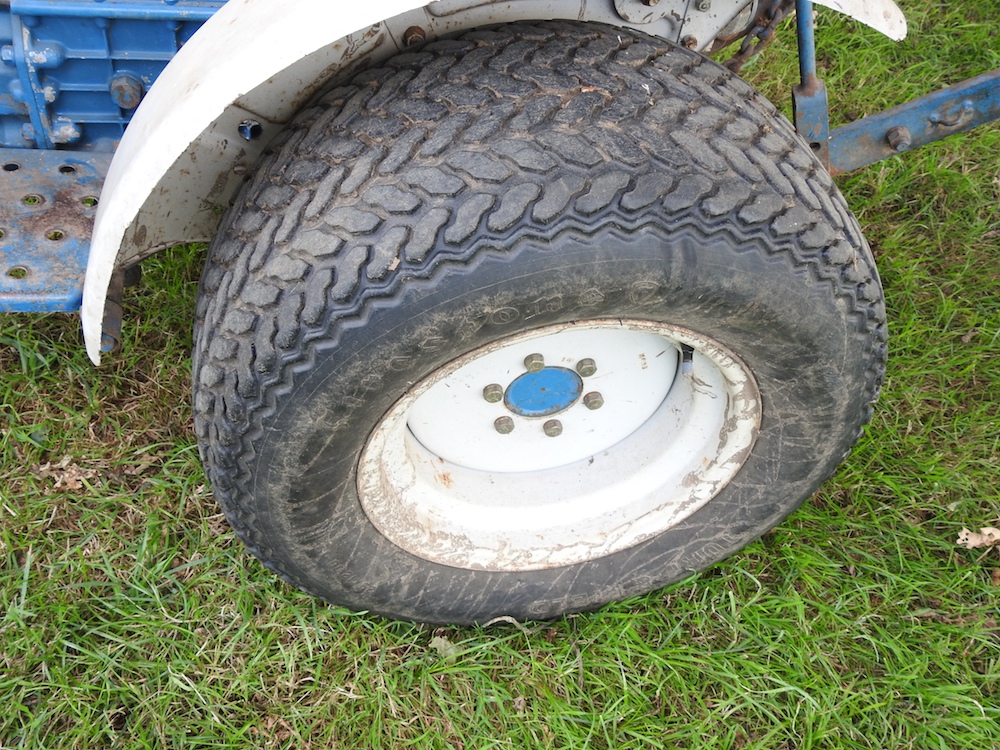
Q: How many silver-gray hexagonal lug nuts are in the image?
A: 6